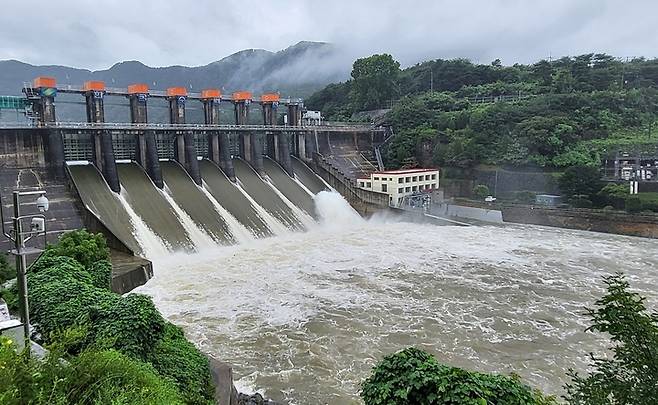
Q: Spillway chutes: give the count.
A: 7